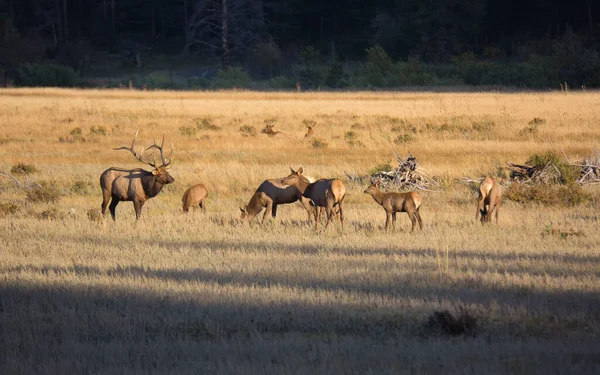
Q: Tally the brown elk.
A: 8